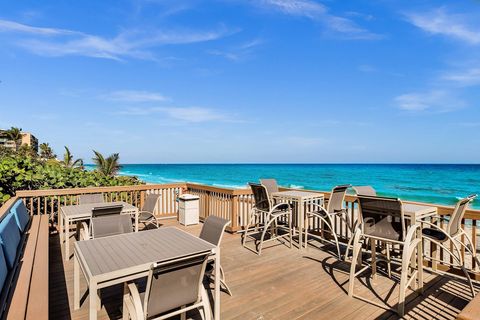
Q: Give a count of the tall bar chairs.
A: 6